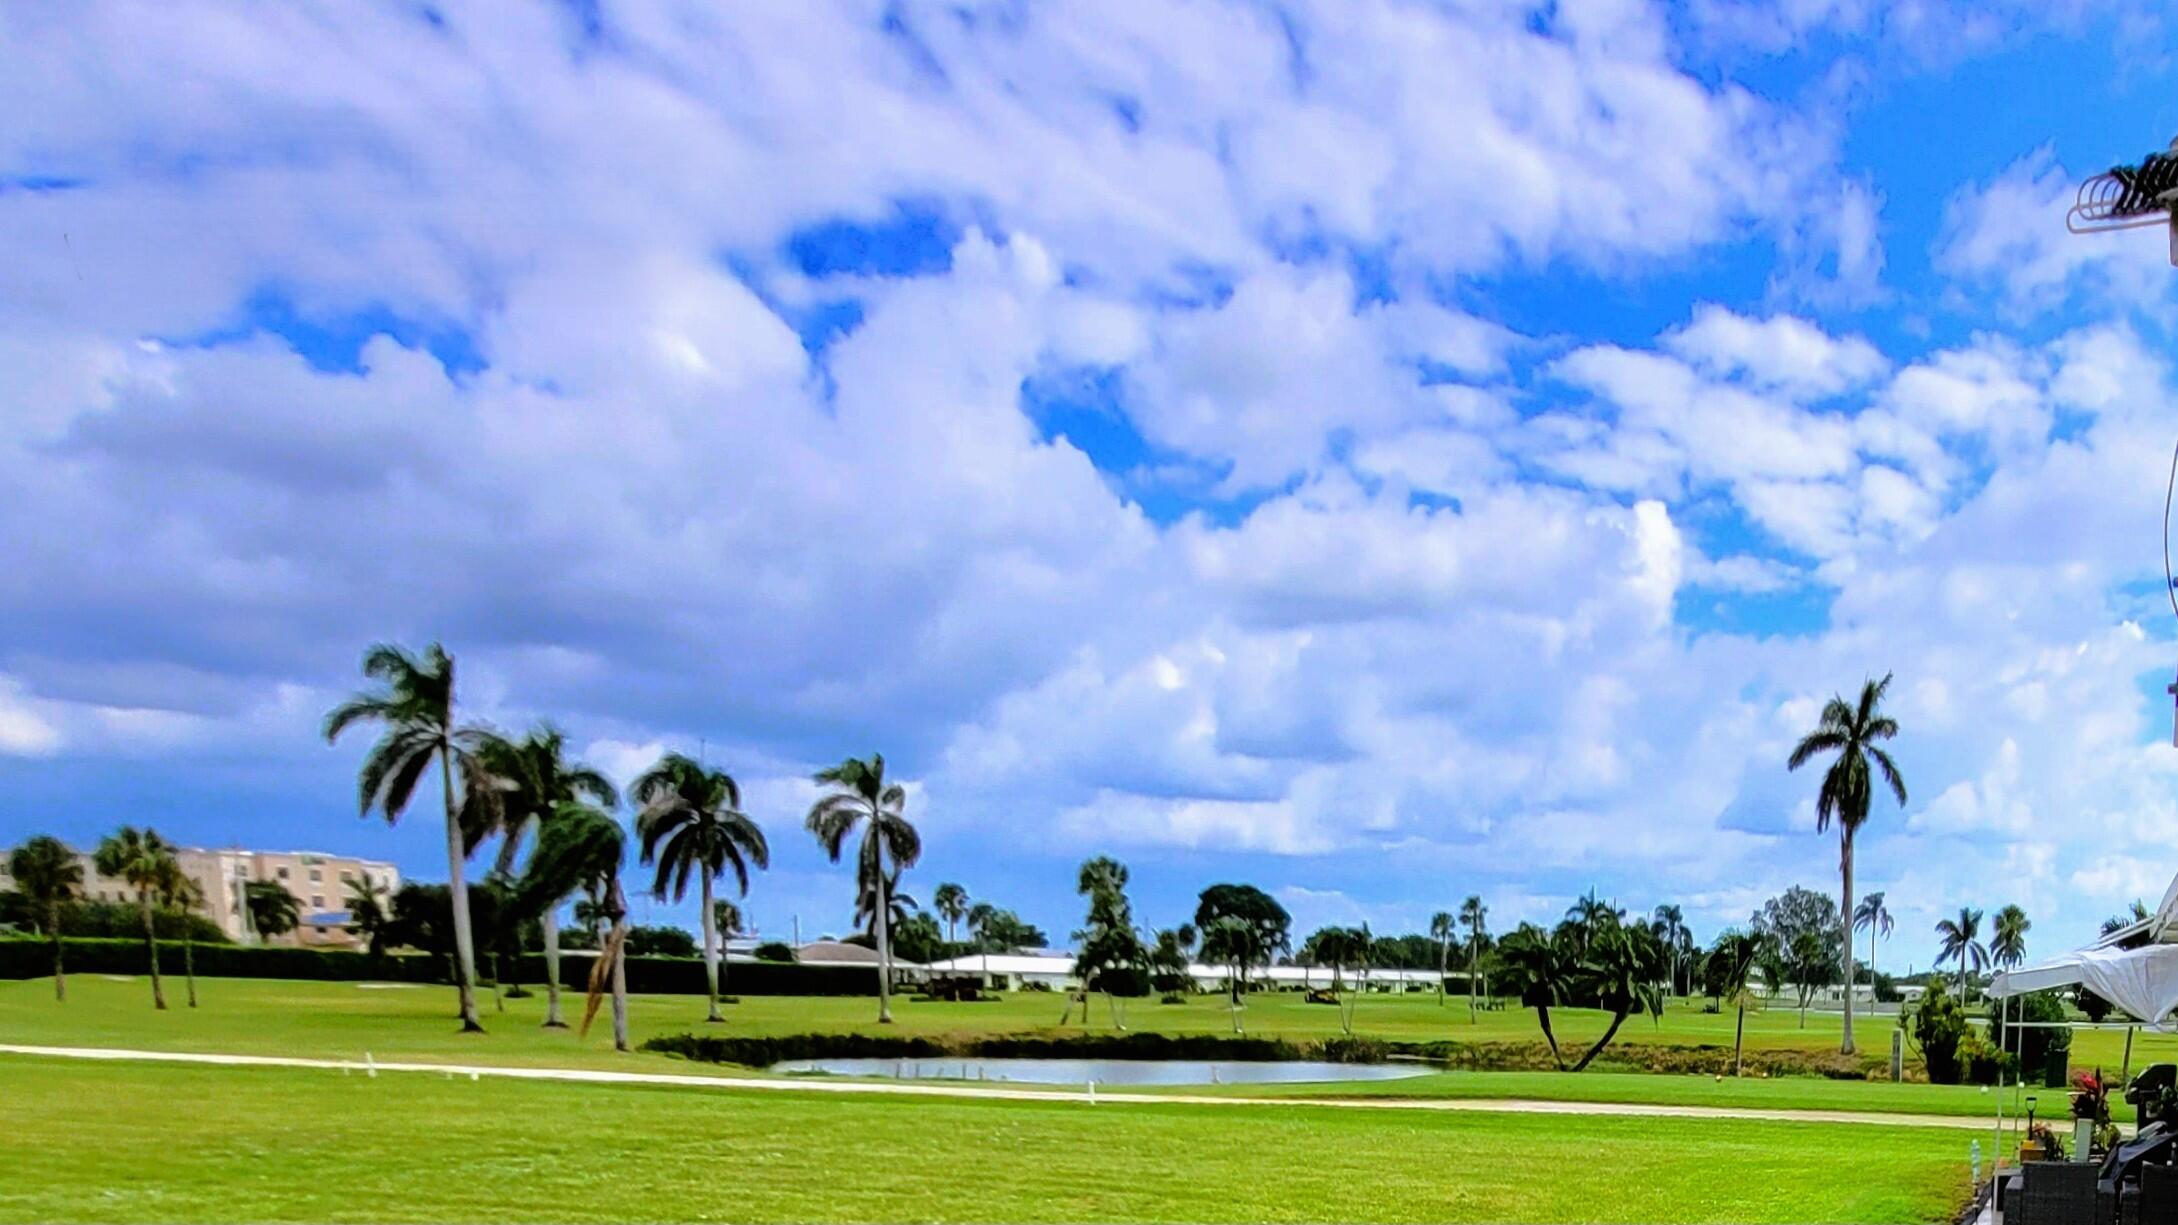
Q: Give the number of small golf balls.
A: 4